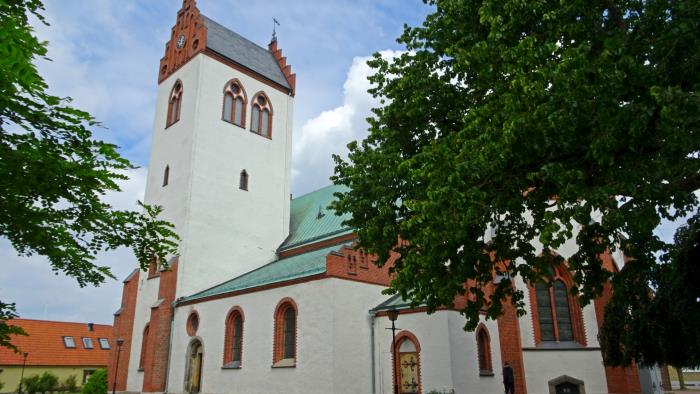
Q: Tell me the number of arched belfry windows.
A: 3